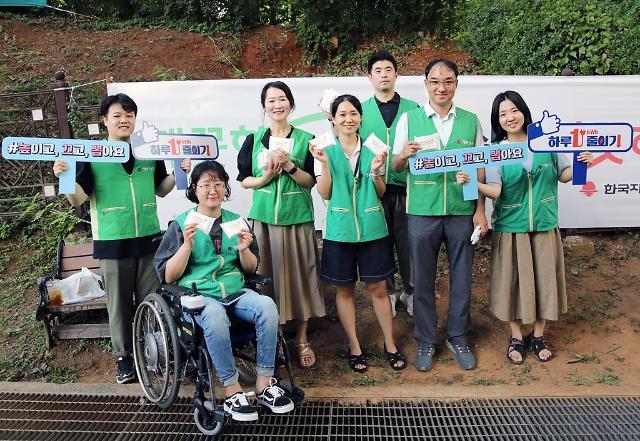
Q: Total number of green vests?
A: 7